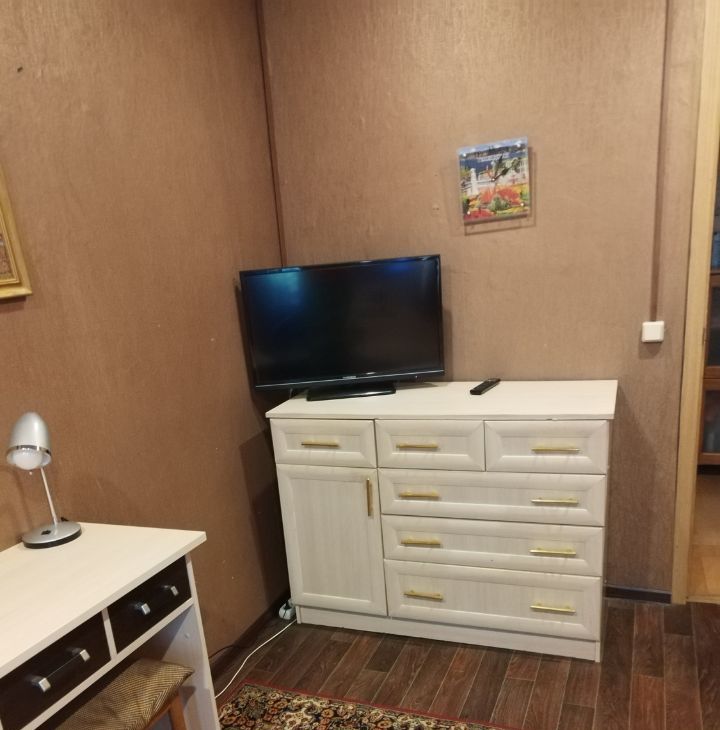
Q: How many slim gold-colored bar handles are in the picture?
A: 10